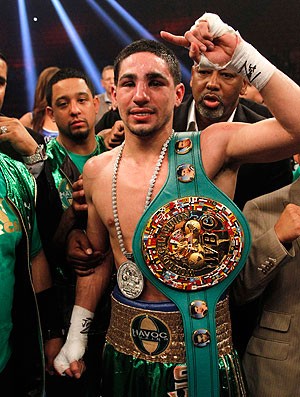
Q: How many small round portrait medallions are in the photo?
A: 4